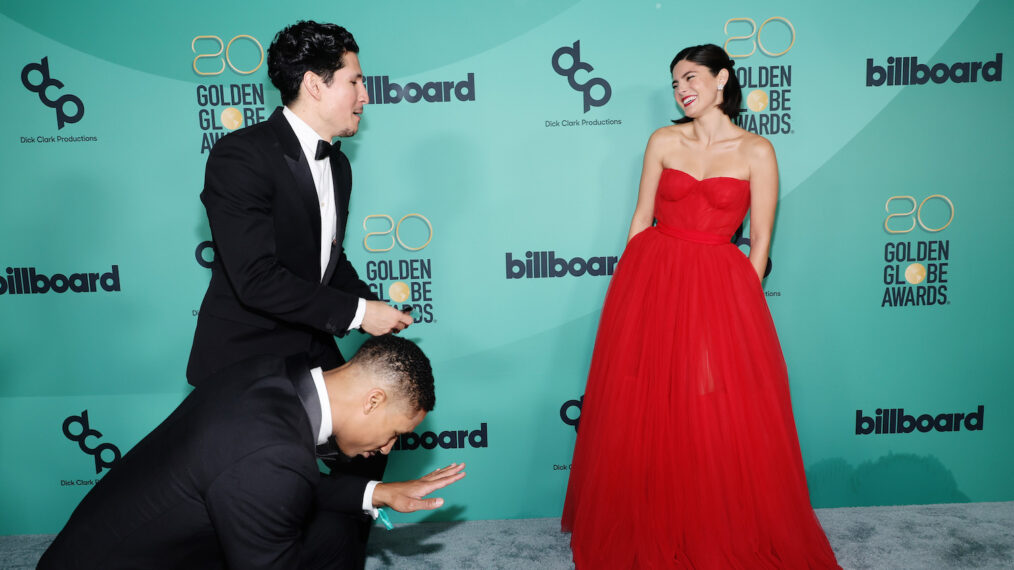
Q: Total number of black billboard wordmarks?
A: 6